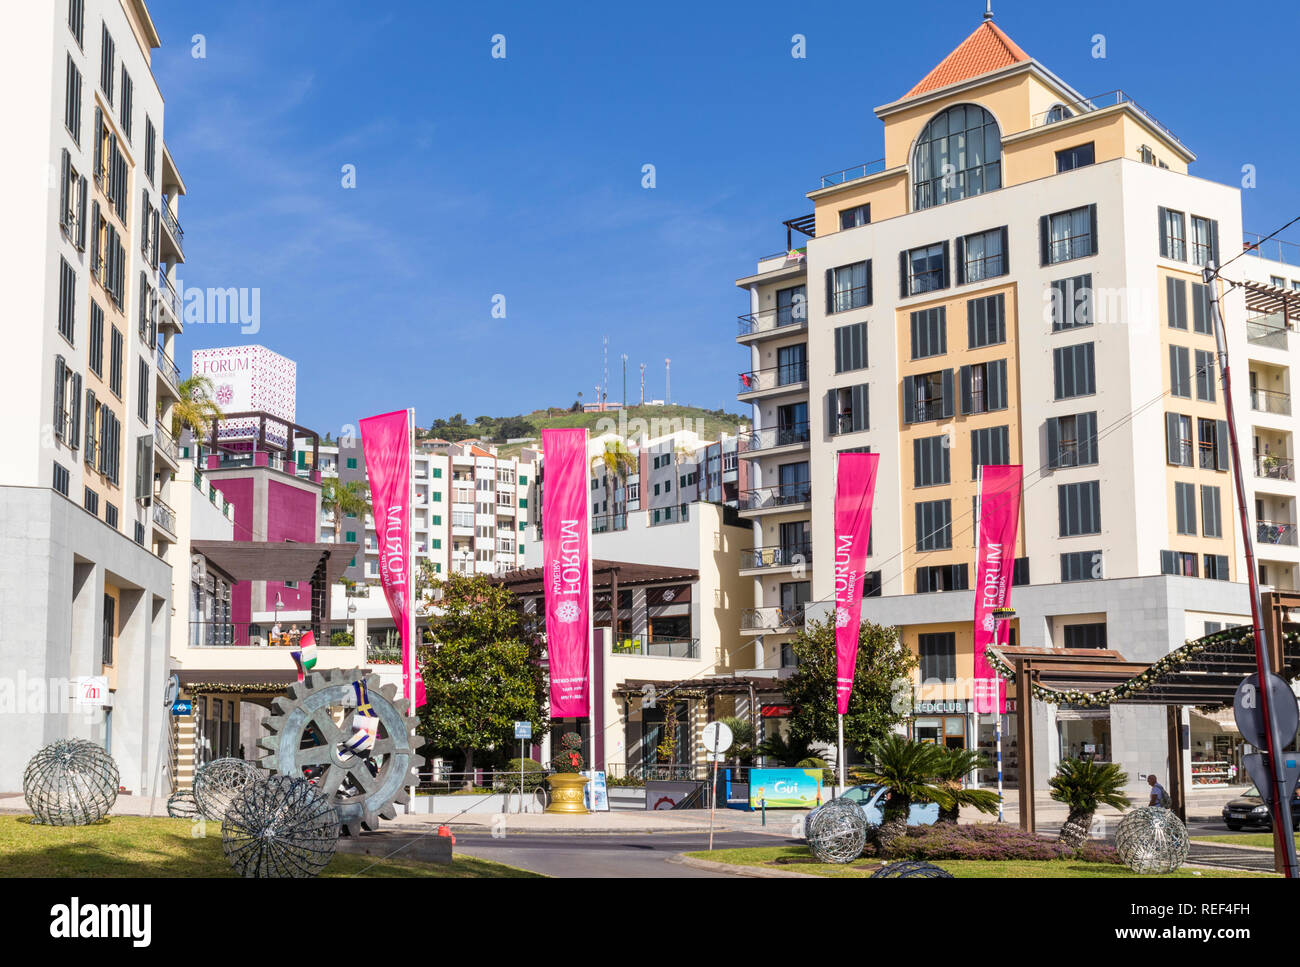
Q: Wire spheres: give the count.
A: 7